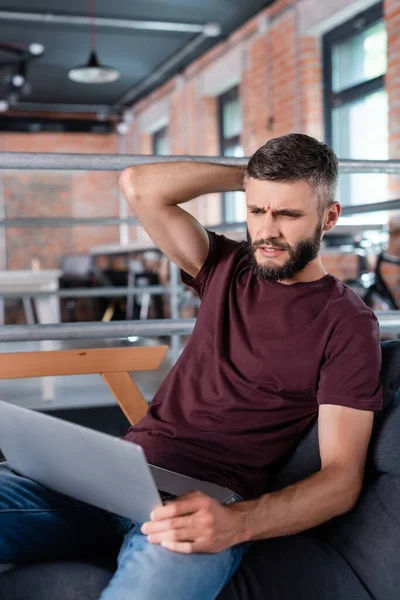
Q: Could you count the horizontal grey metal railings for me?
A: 4